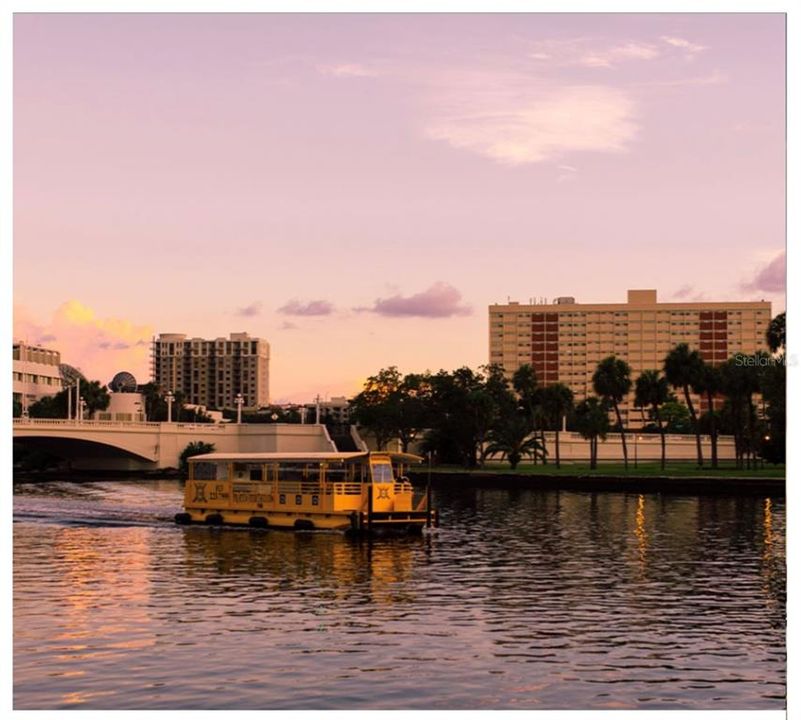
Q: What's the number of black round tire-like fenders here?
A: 4